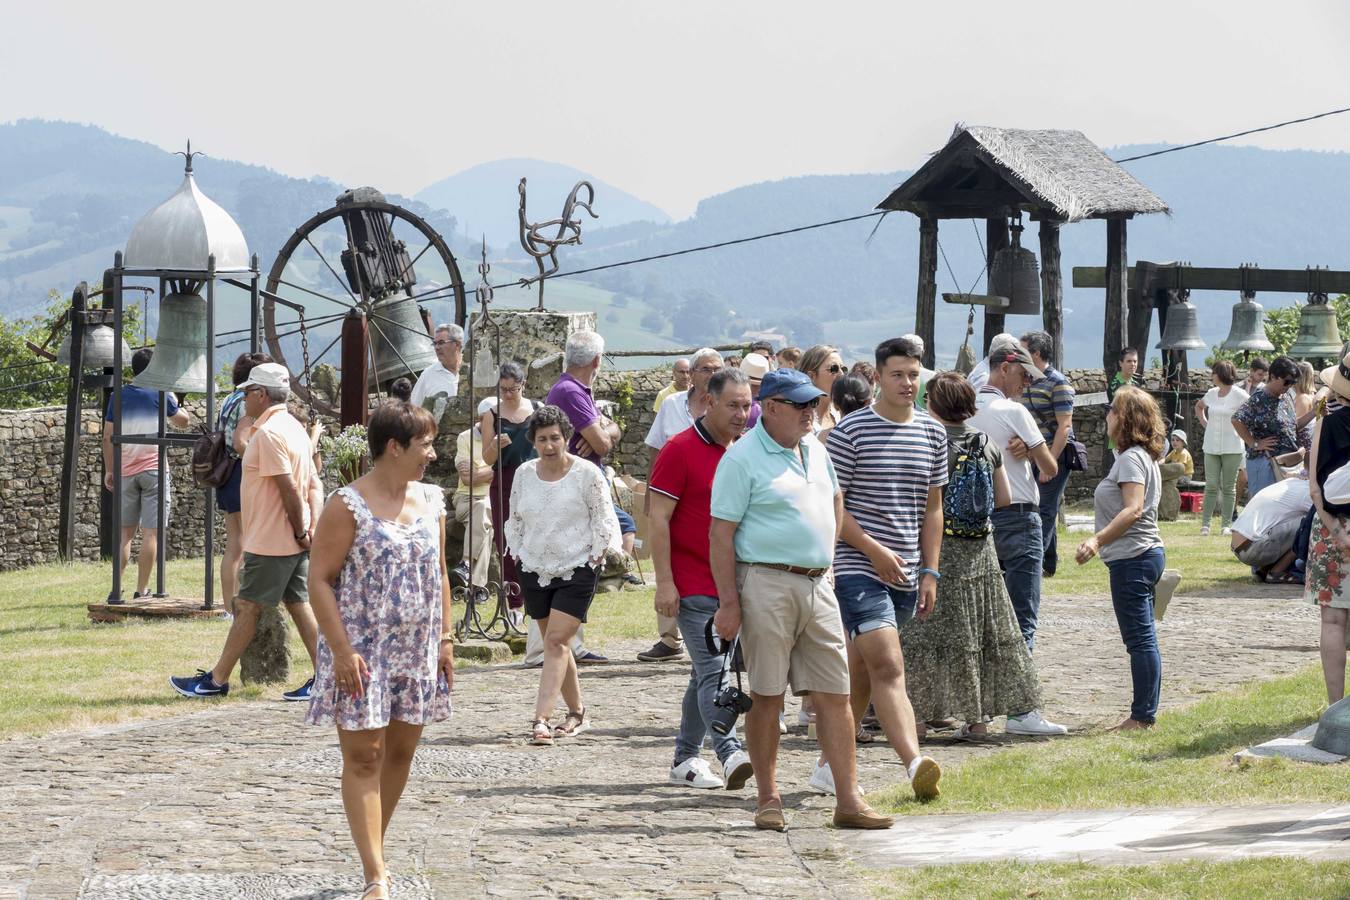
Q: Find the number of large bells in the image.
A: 7